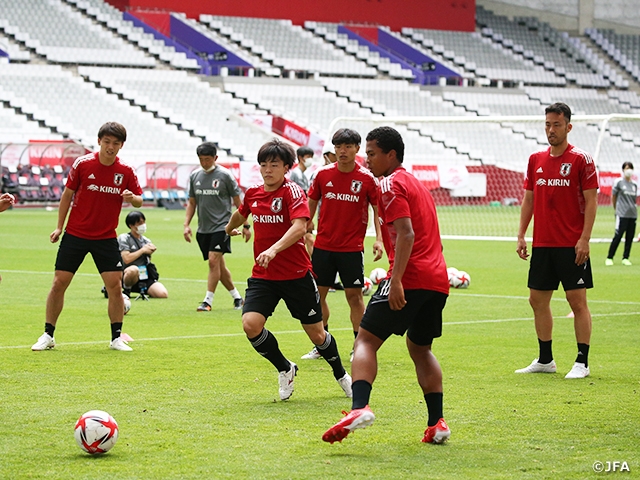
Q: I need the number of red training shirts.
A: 5